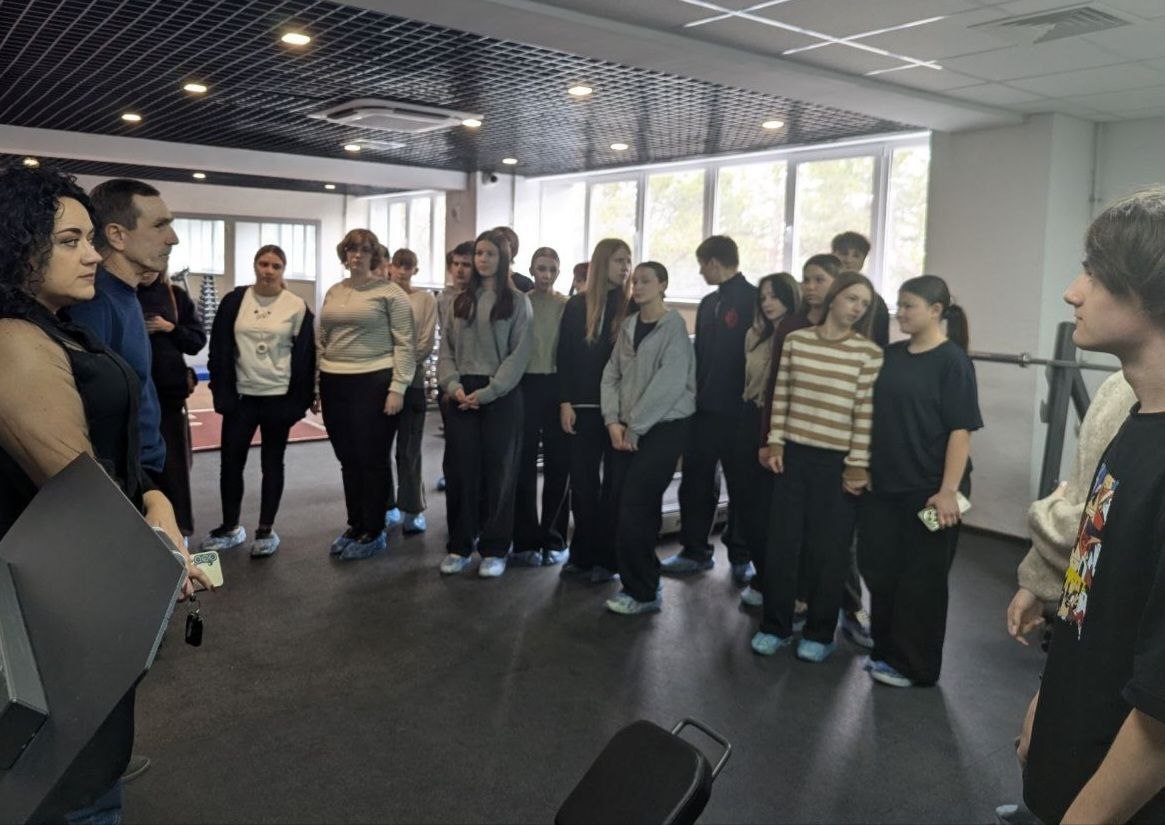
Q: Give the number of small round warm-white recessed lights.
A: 12